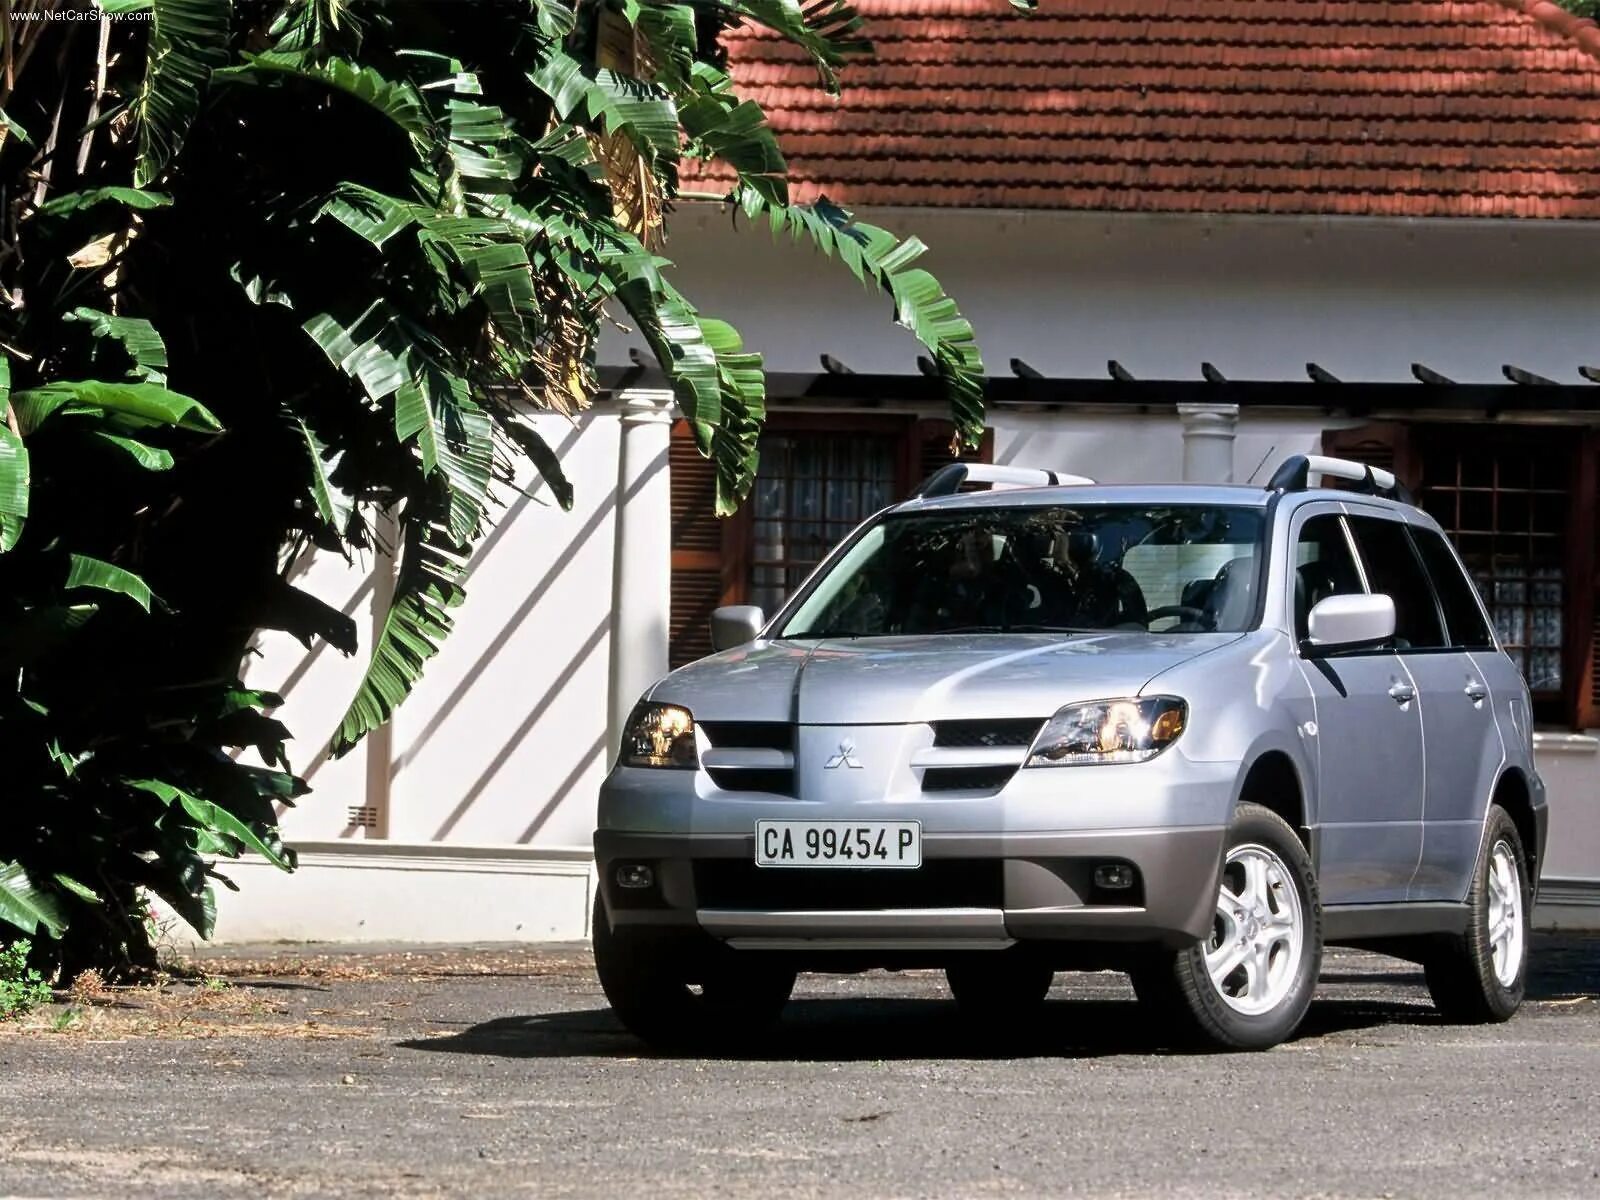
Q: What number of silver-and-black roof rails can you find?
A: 2